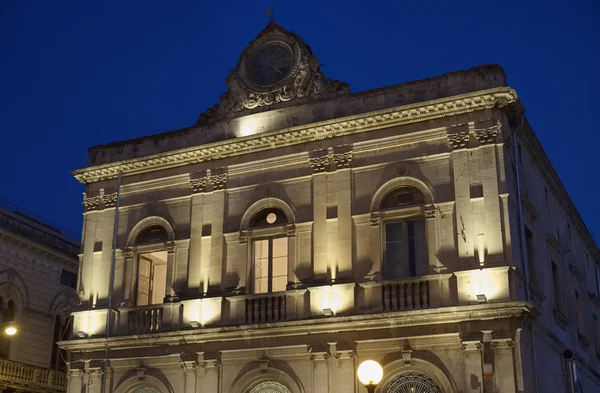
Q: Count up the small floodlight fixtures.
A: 4